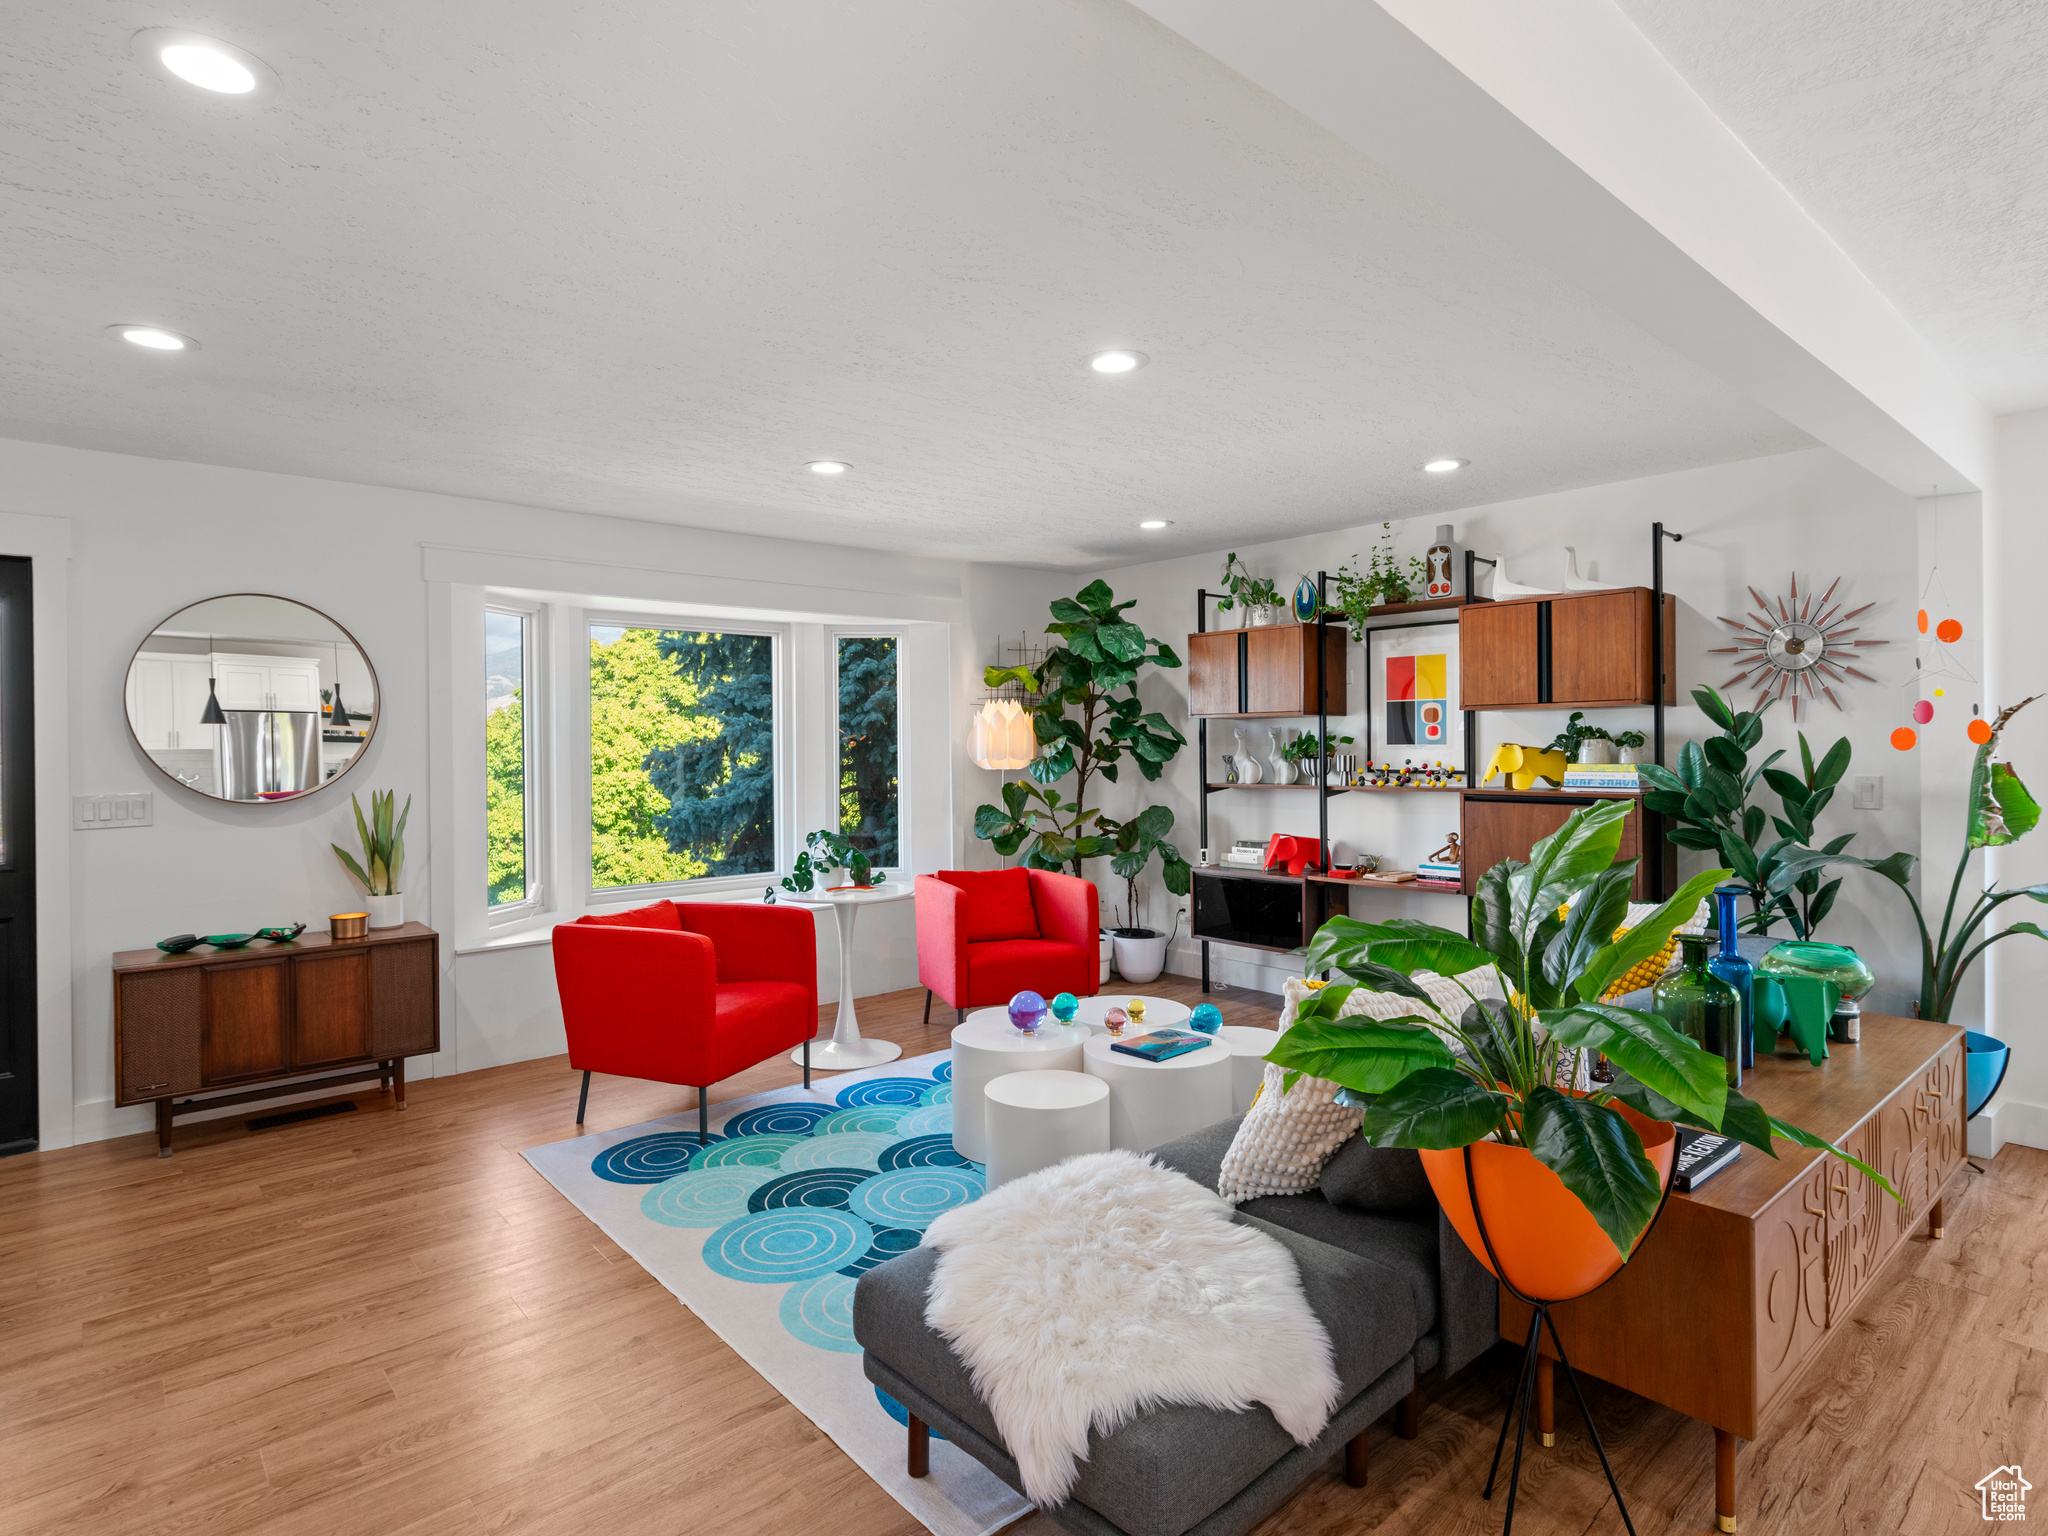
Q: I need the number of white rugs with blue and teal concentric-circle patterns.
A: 1